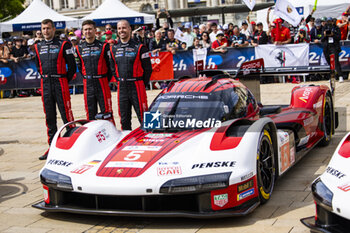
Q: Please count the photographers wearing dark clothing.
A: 1